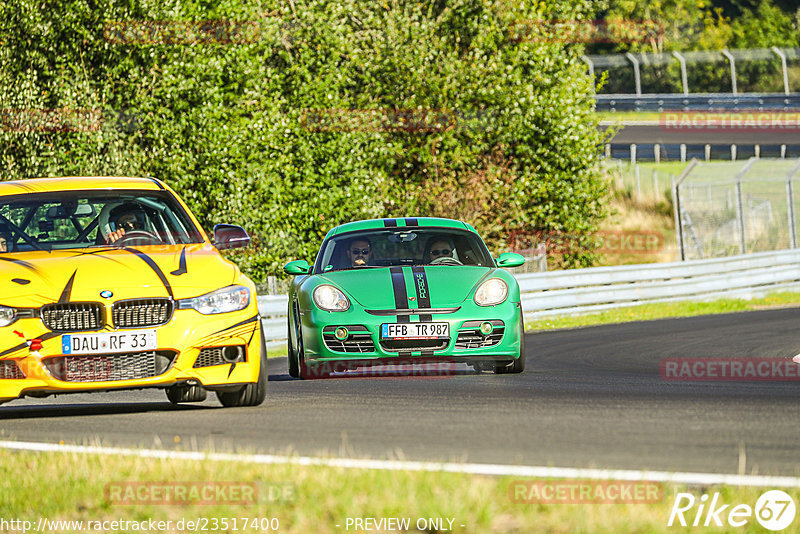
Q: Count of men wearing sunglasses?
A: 2